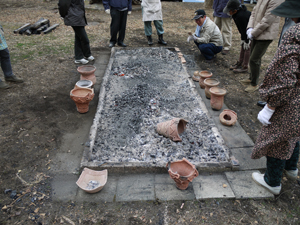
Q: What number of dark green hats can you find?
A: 1